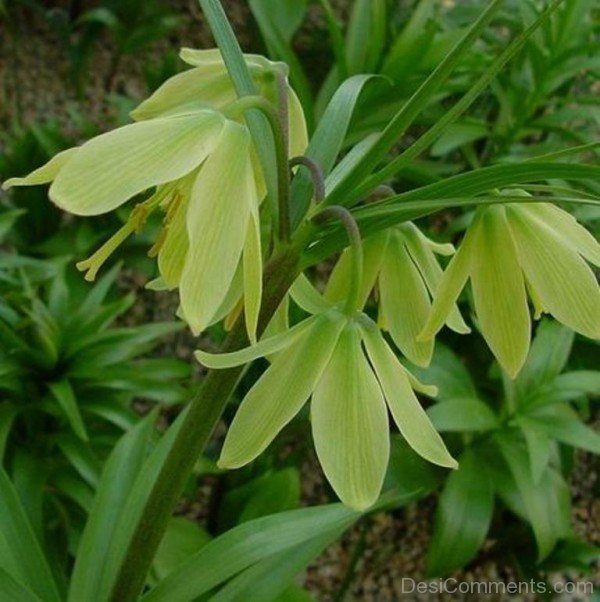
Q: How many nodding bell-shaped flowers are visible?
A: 5